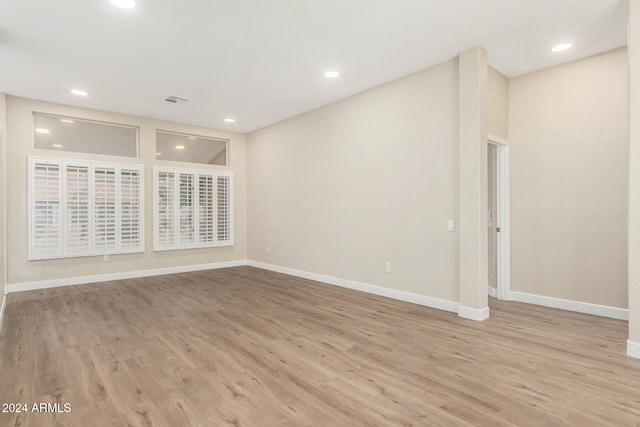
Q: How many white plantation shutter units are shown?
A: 2